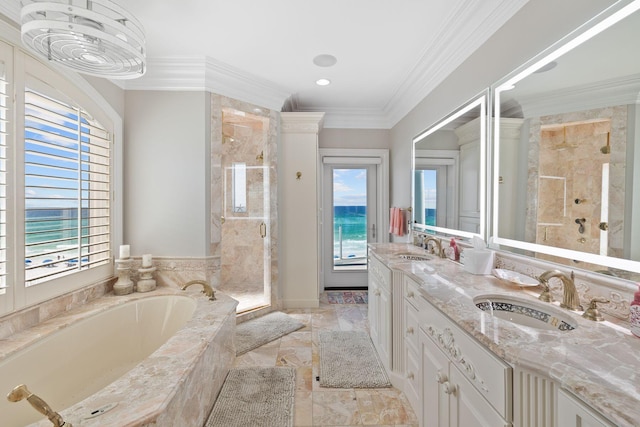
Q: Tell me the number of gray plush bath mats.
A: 3